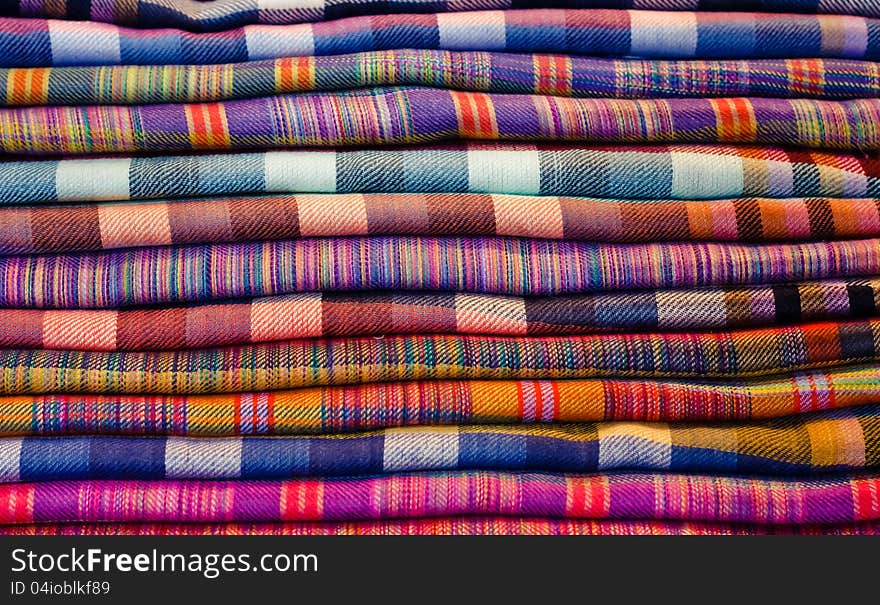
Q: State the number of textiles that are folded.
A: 13